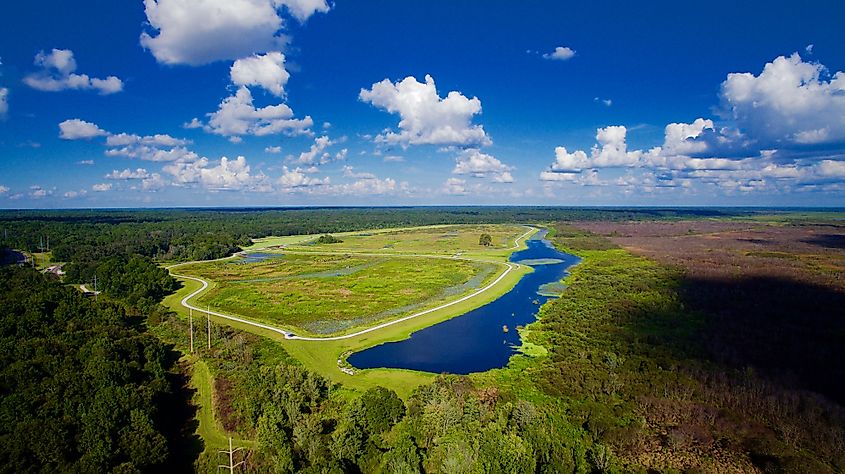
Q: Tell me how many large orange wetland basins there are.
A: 0